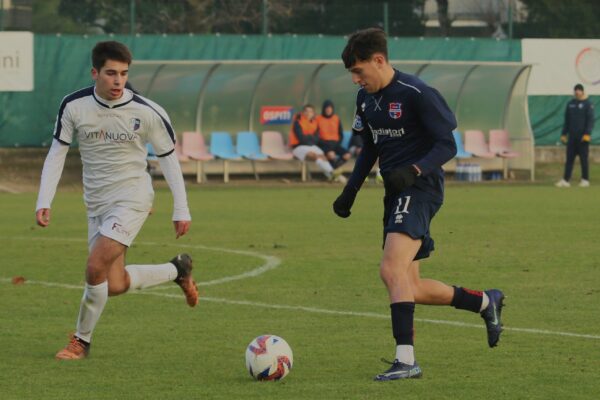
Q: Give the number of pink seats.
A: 5